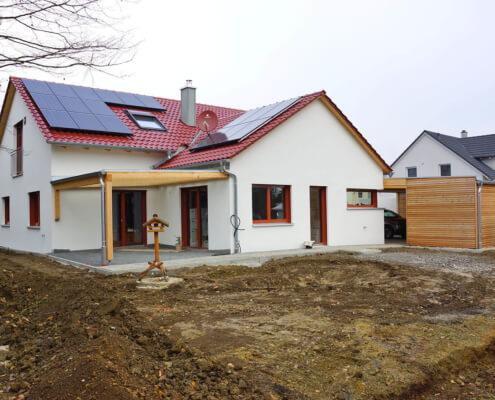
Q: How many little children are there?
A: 0